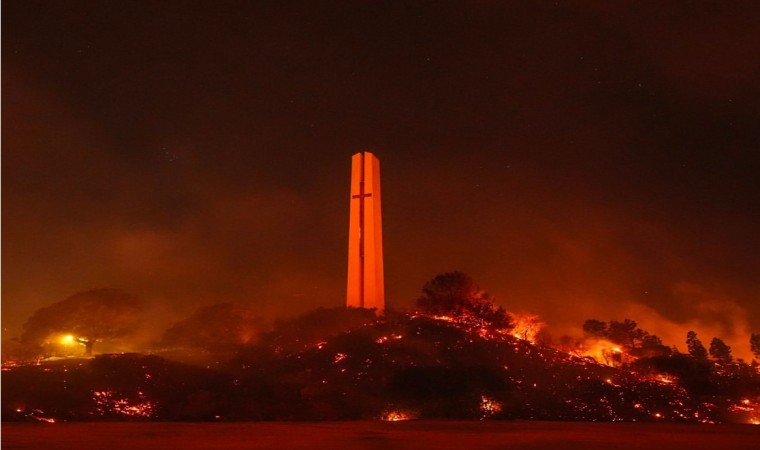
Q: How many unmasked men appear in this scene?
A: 0